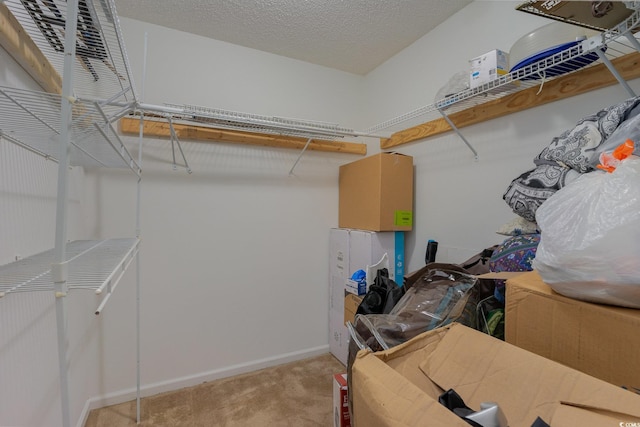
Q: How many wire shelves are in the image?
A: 5